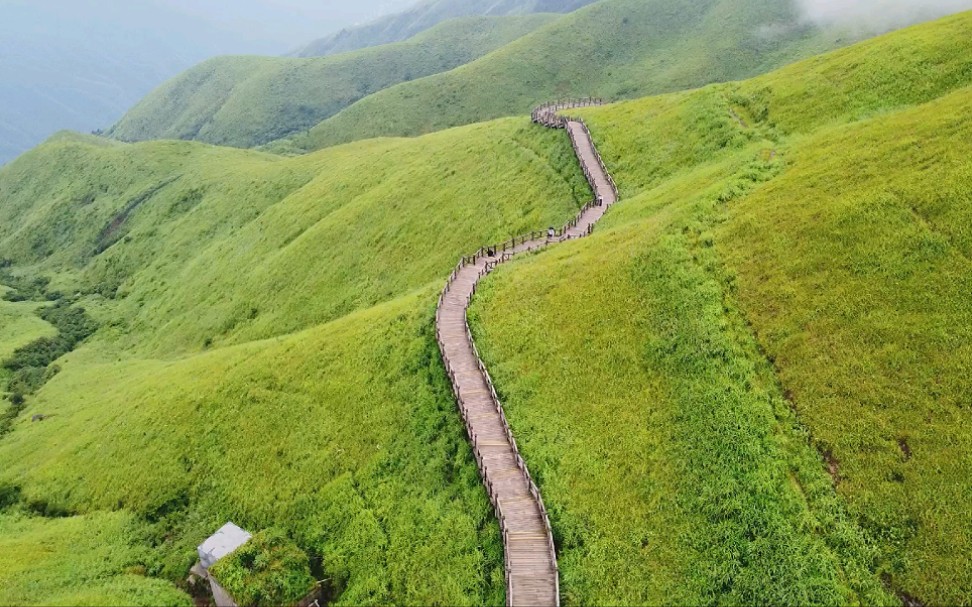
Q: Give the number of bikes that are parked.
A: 0